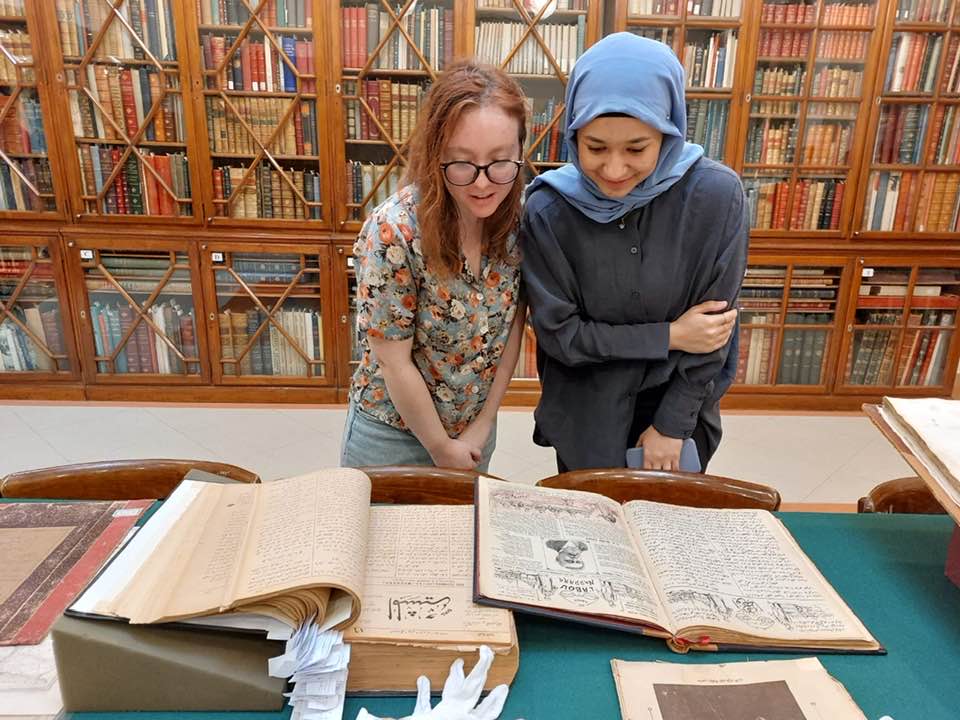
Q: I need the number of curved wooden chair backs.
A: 4